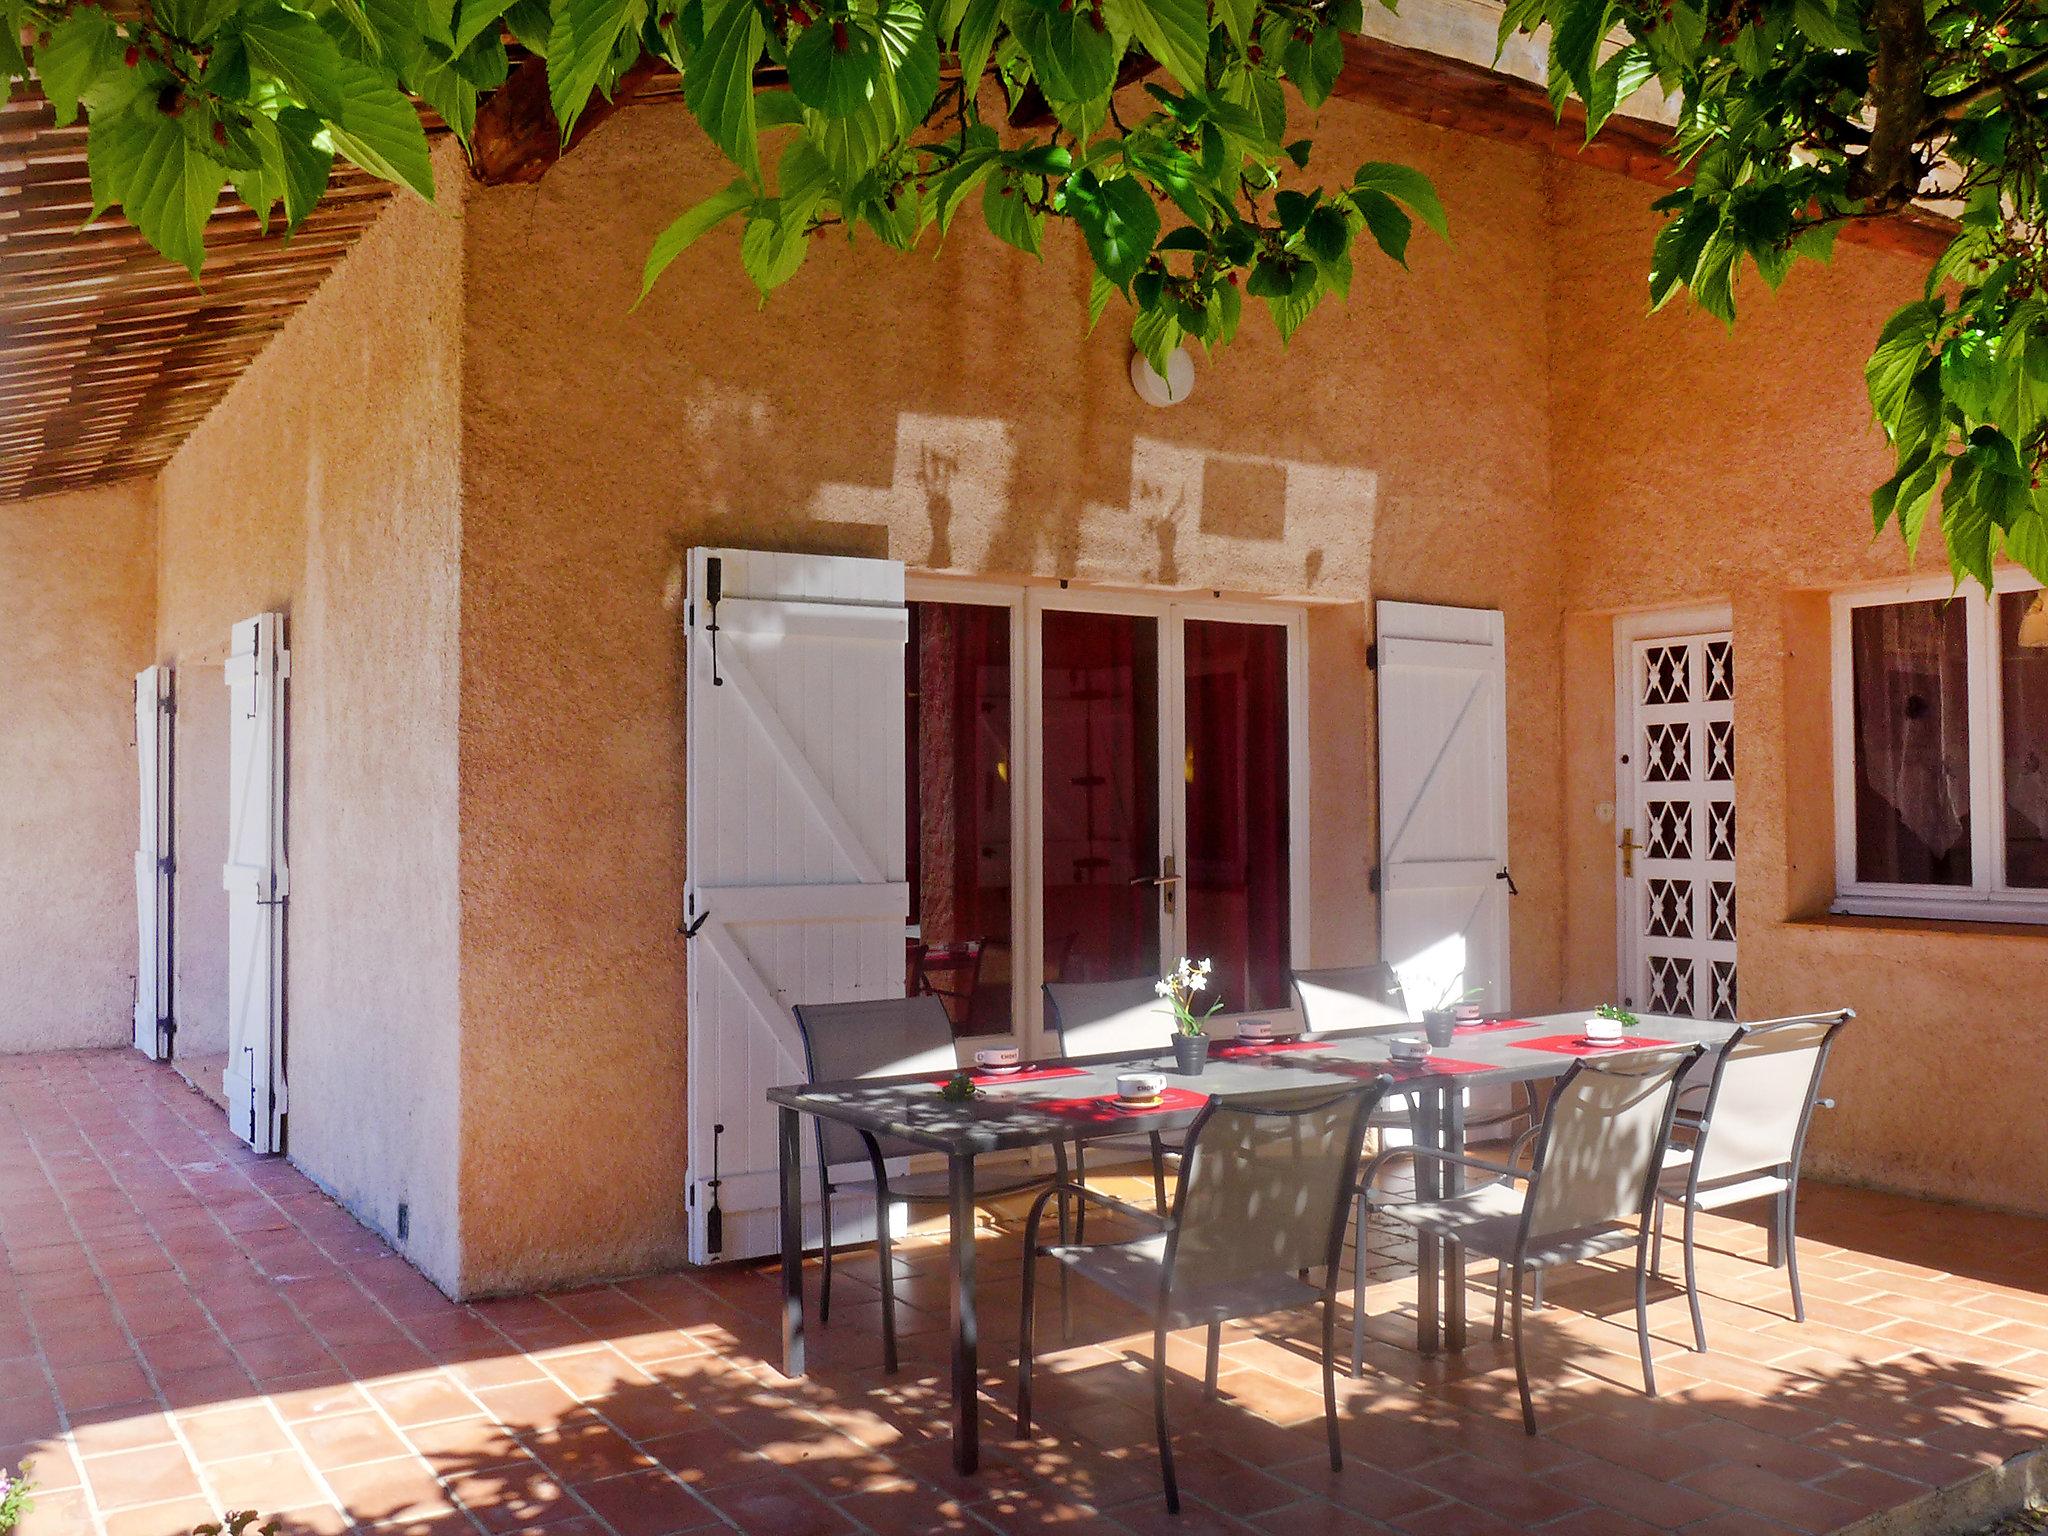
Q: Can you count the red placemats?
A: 6